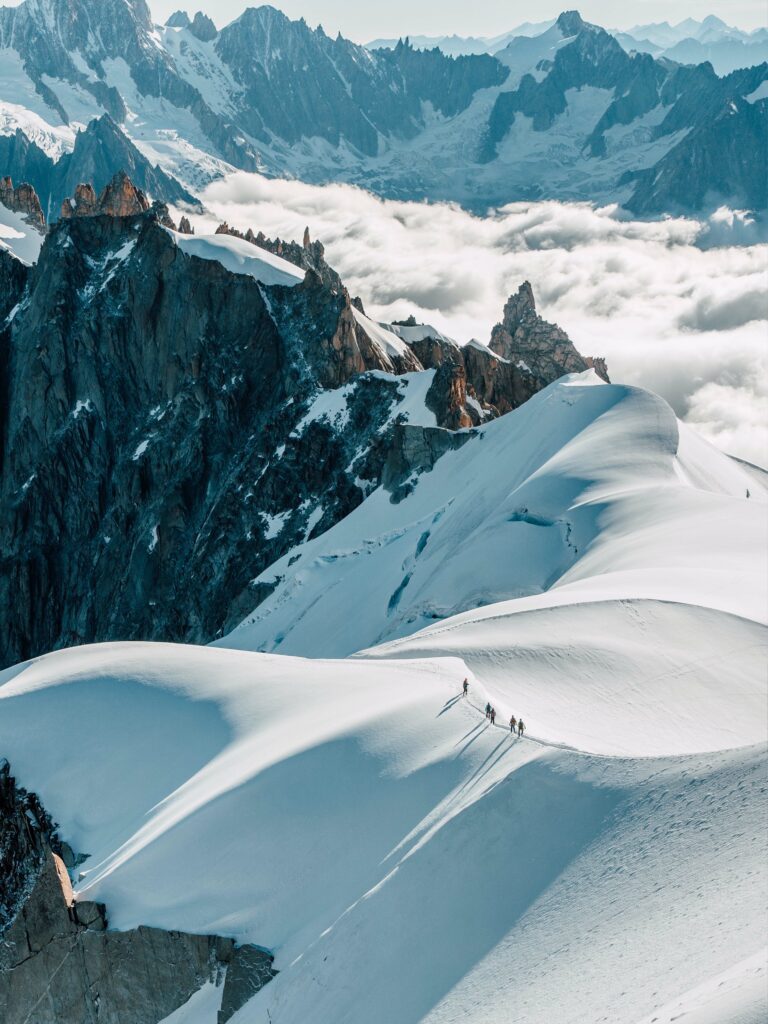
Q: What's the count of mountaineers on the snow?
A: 5